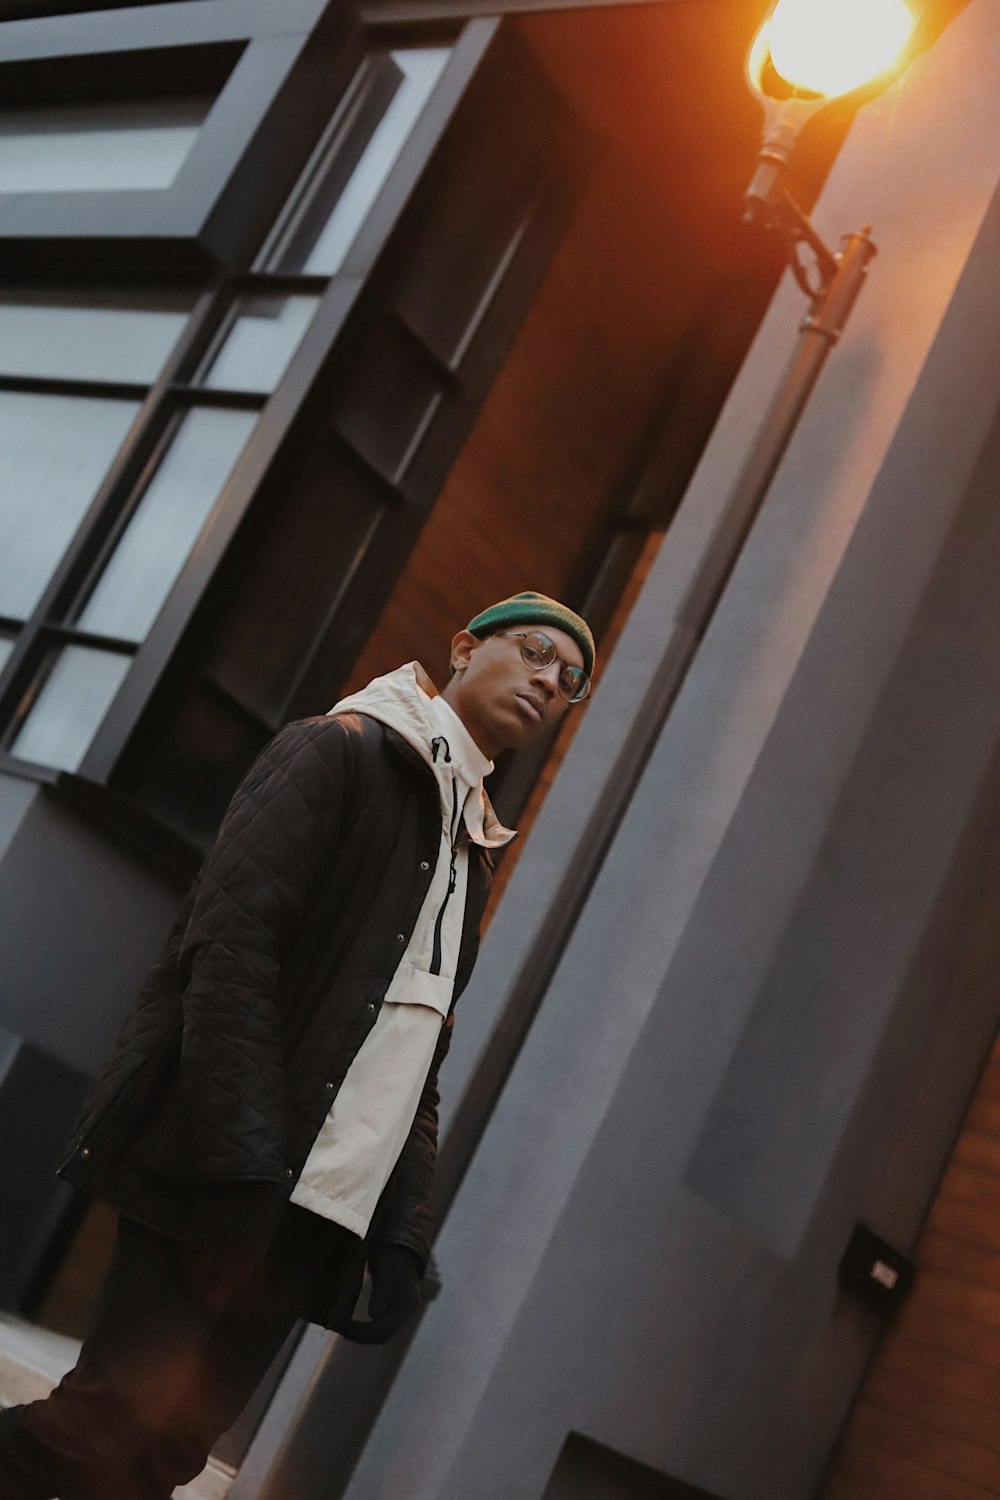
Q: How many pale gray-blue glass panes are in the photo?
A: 8